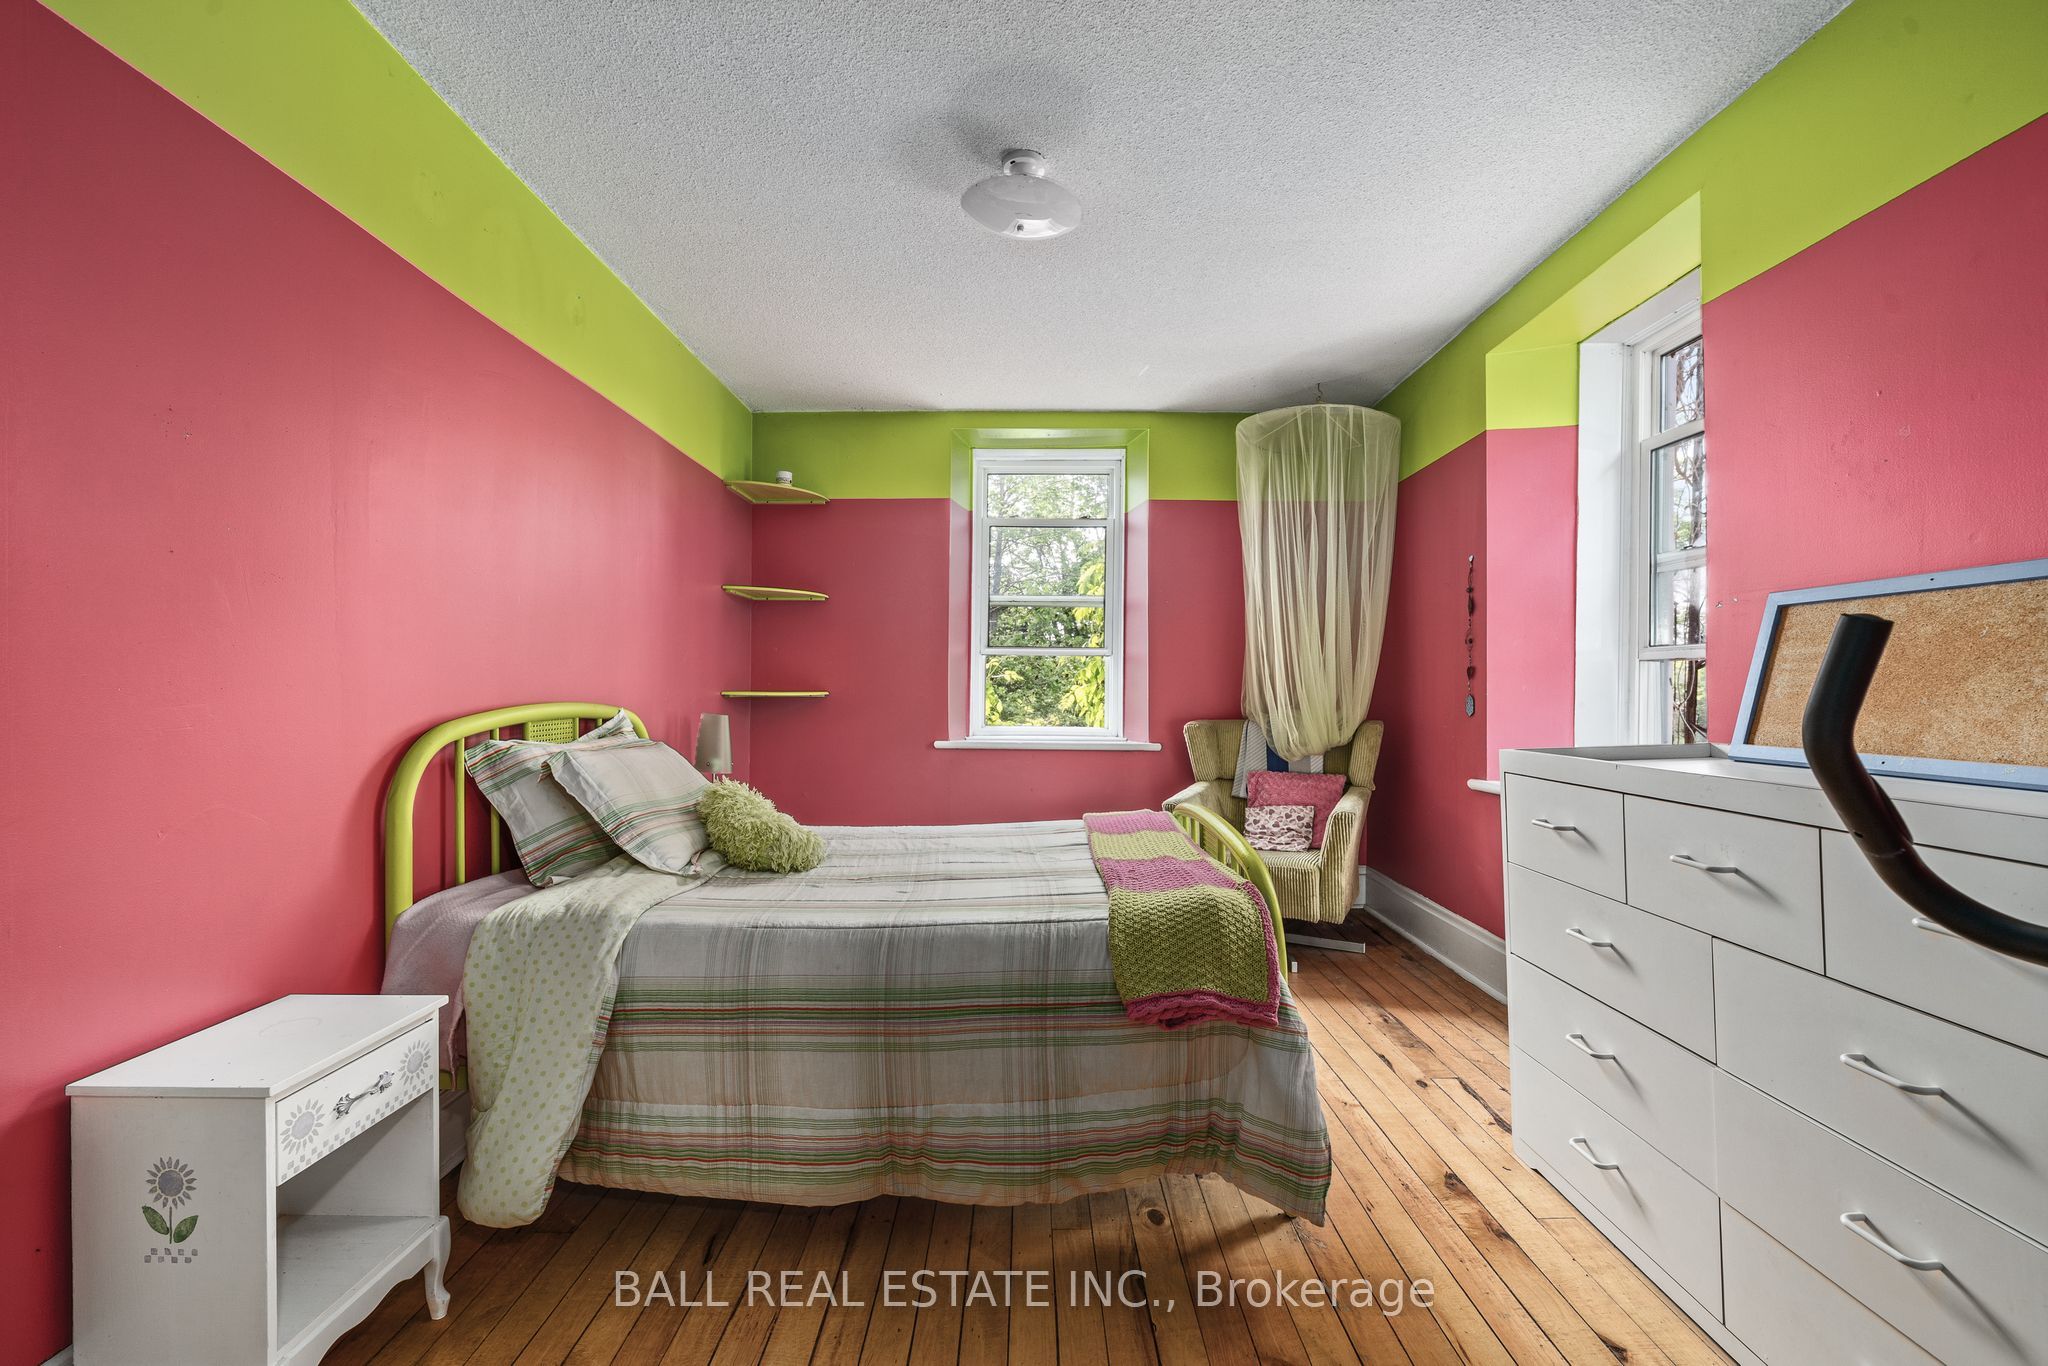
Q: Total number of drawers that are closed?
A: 10